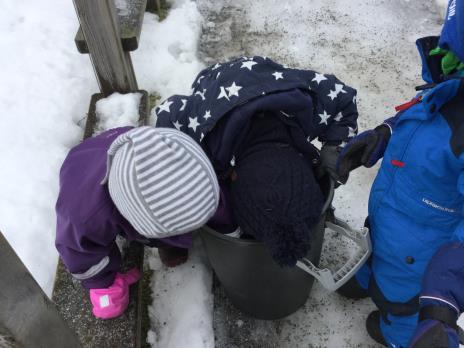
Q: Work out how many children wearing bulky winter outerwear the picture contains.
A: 3